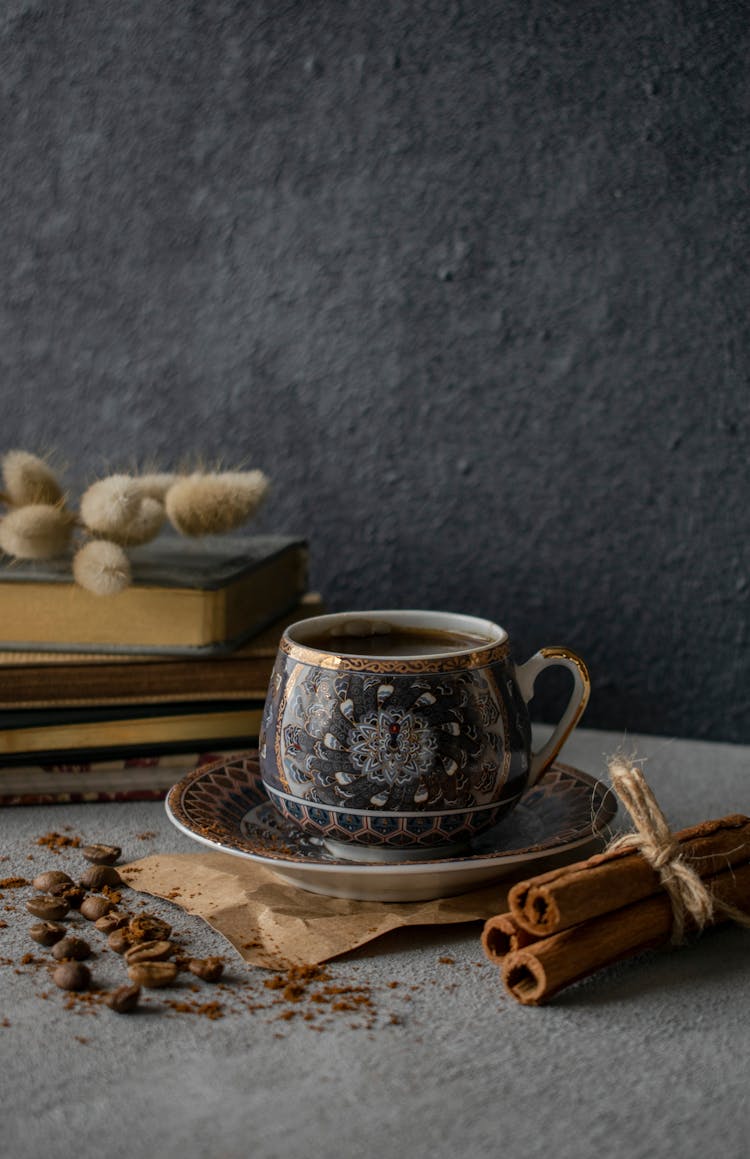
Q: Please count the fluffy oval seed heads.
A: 7